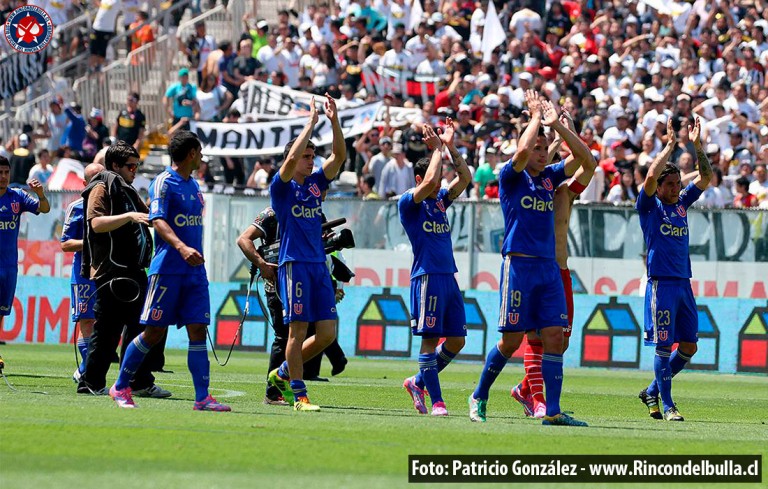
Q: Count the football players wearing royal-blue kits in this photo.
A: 7